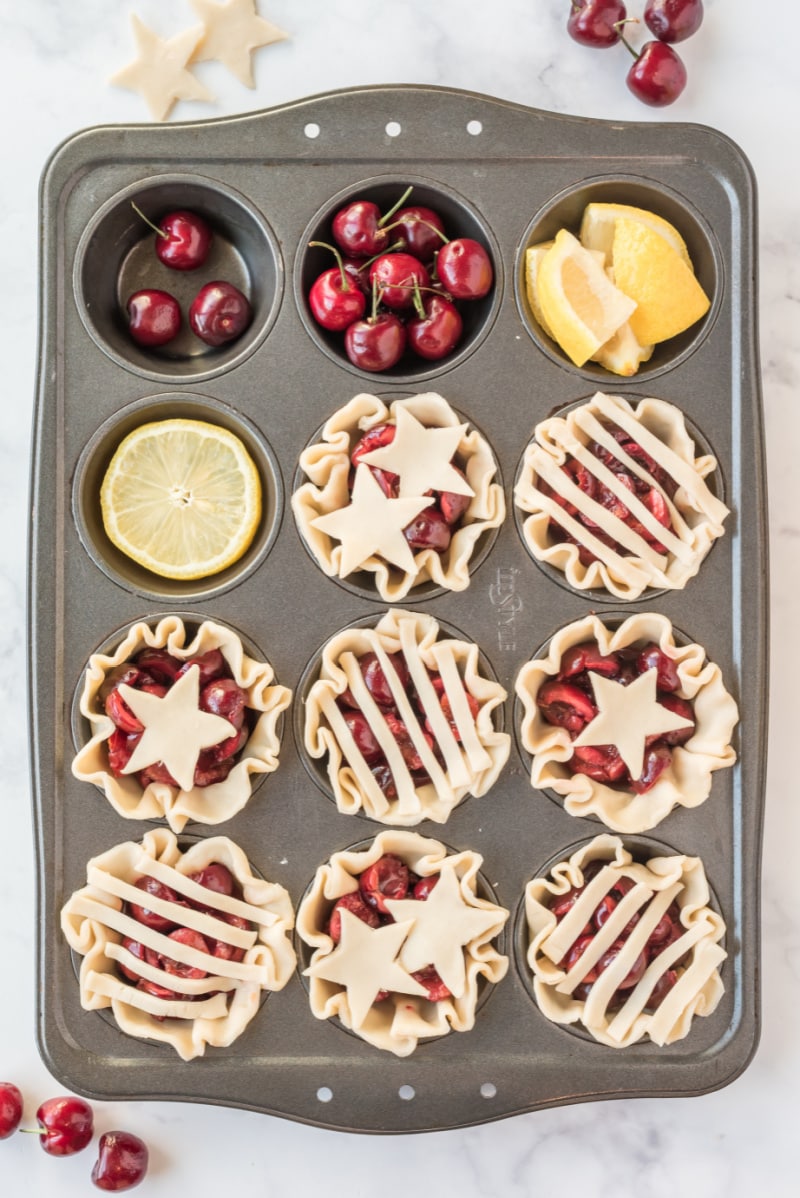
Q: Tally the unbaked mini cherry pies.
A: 8